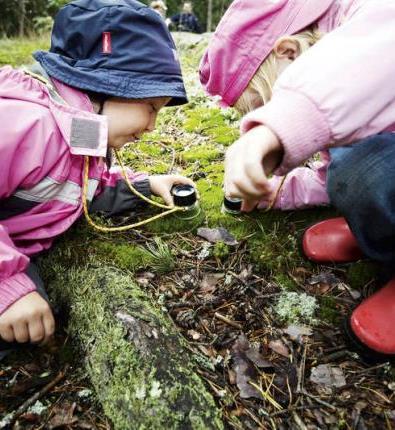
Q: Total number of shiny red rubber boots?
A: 2